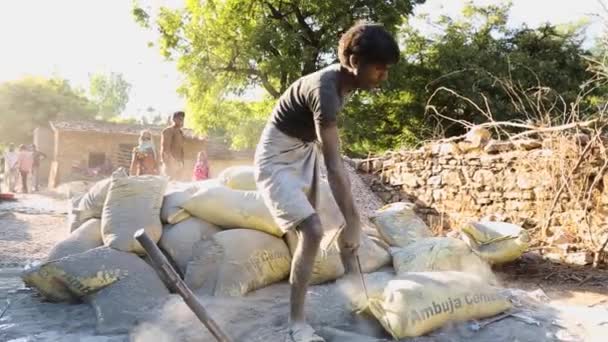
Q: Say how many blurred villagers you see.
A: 6